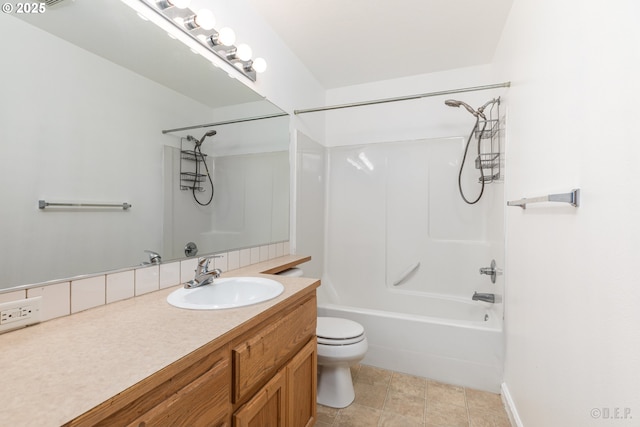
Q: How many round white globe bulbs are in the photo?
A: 5